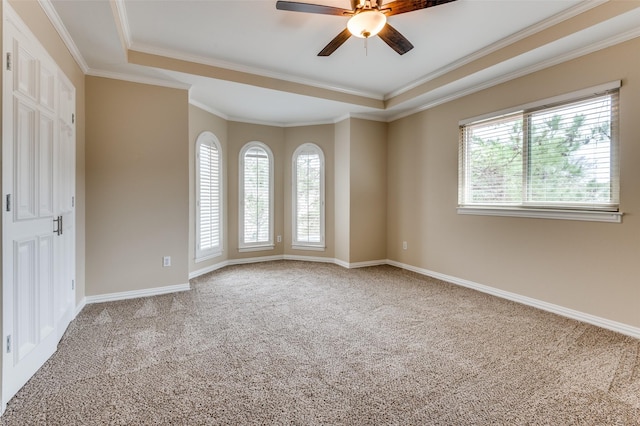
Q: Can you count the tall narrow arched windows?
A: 3